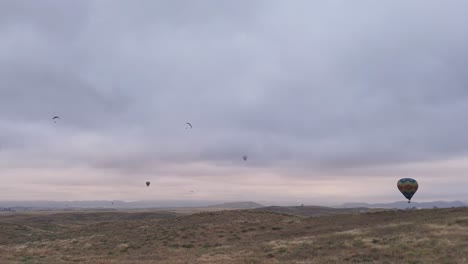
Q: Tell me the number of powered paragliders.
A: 2